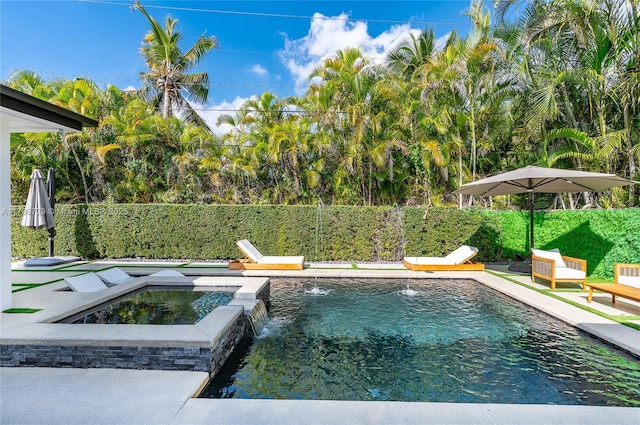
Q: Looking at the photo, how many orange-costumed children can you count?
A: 0